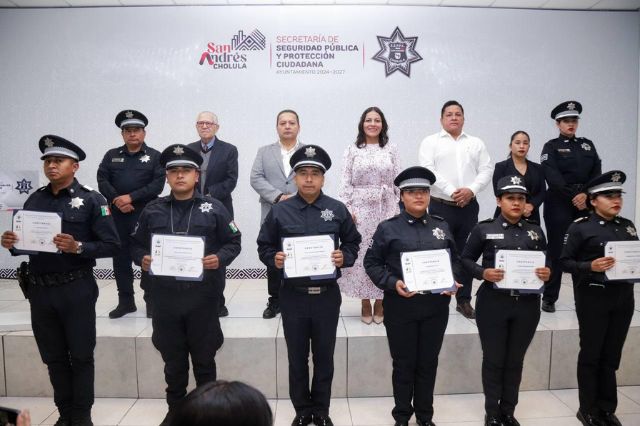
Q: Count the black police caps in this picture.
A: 8